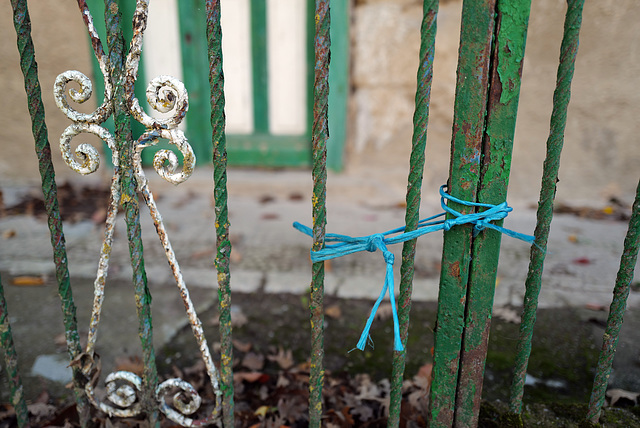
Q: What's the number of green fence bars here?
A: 10